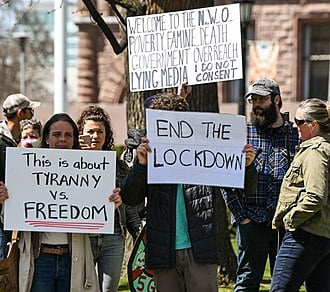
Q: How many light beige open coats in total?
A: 1